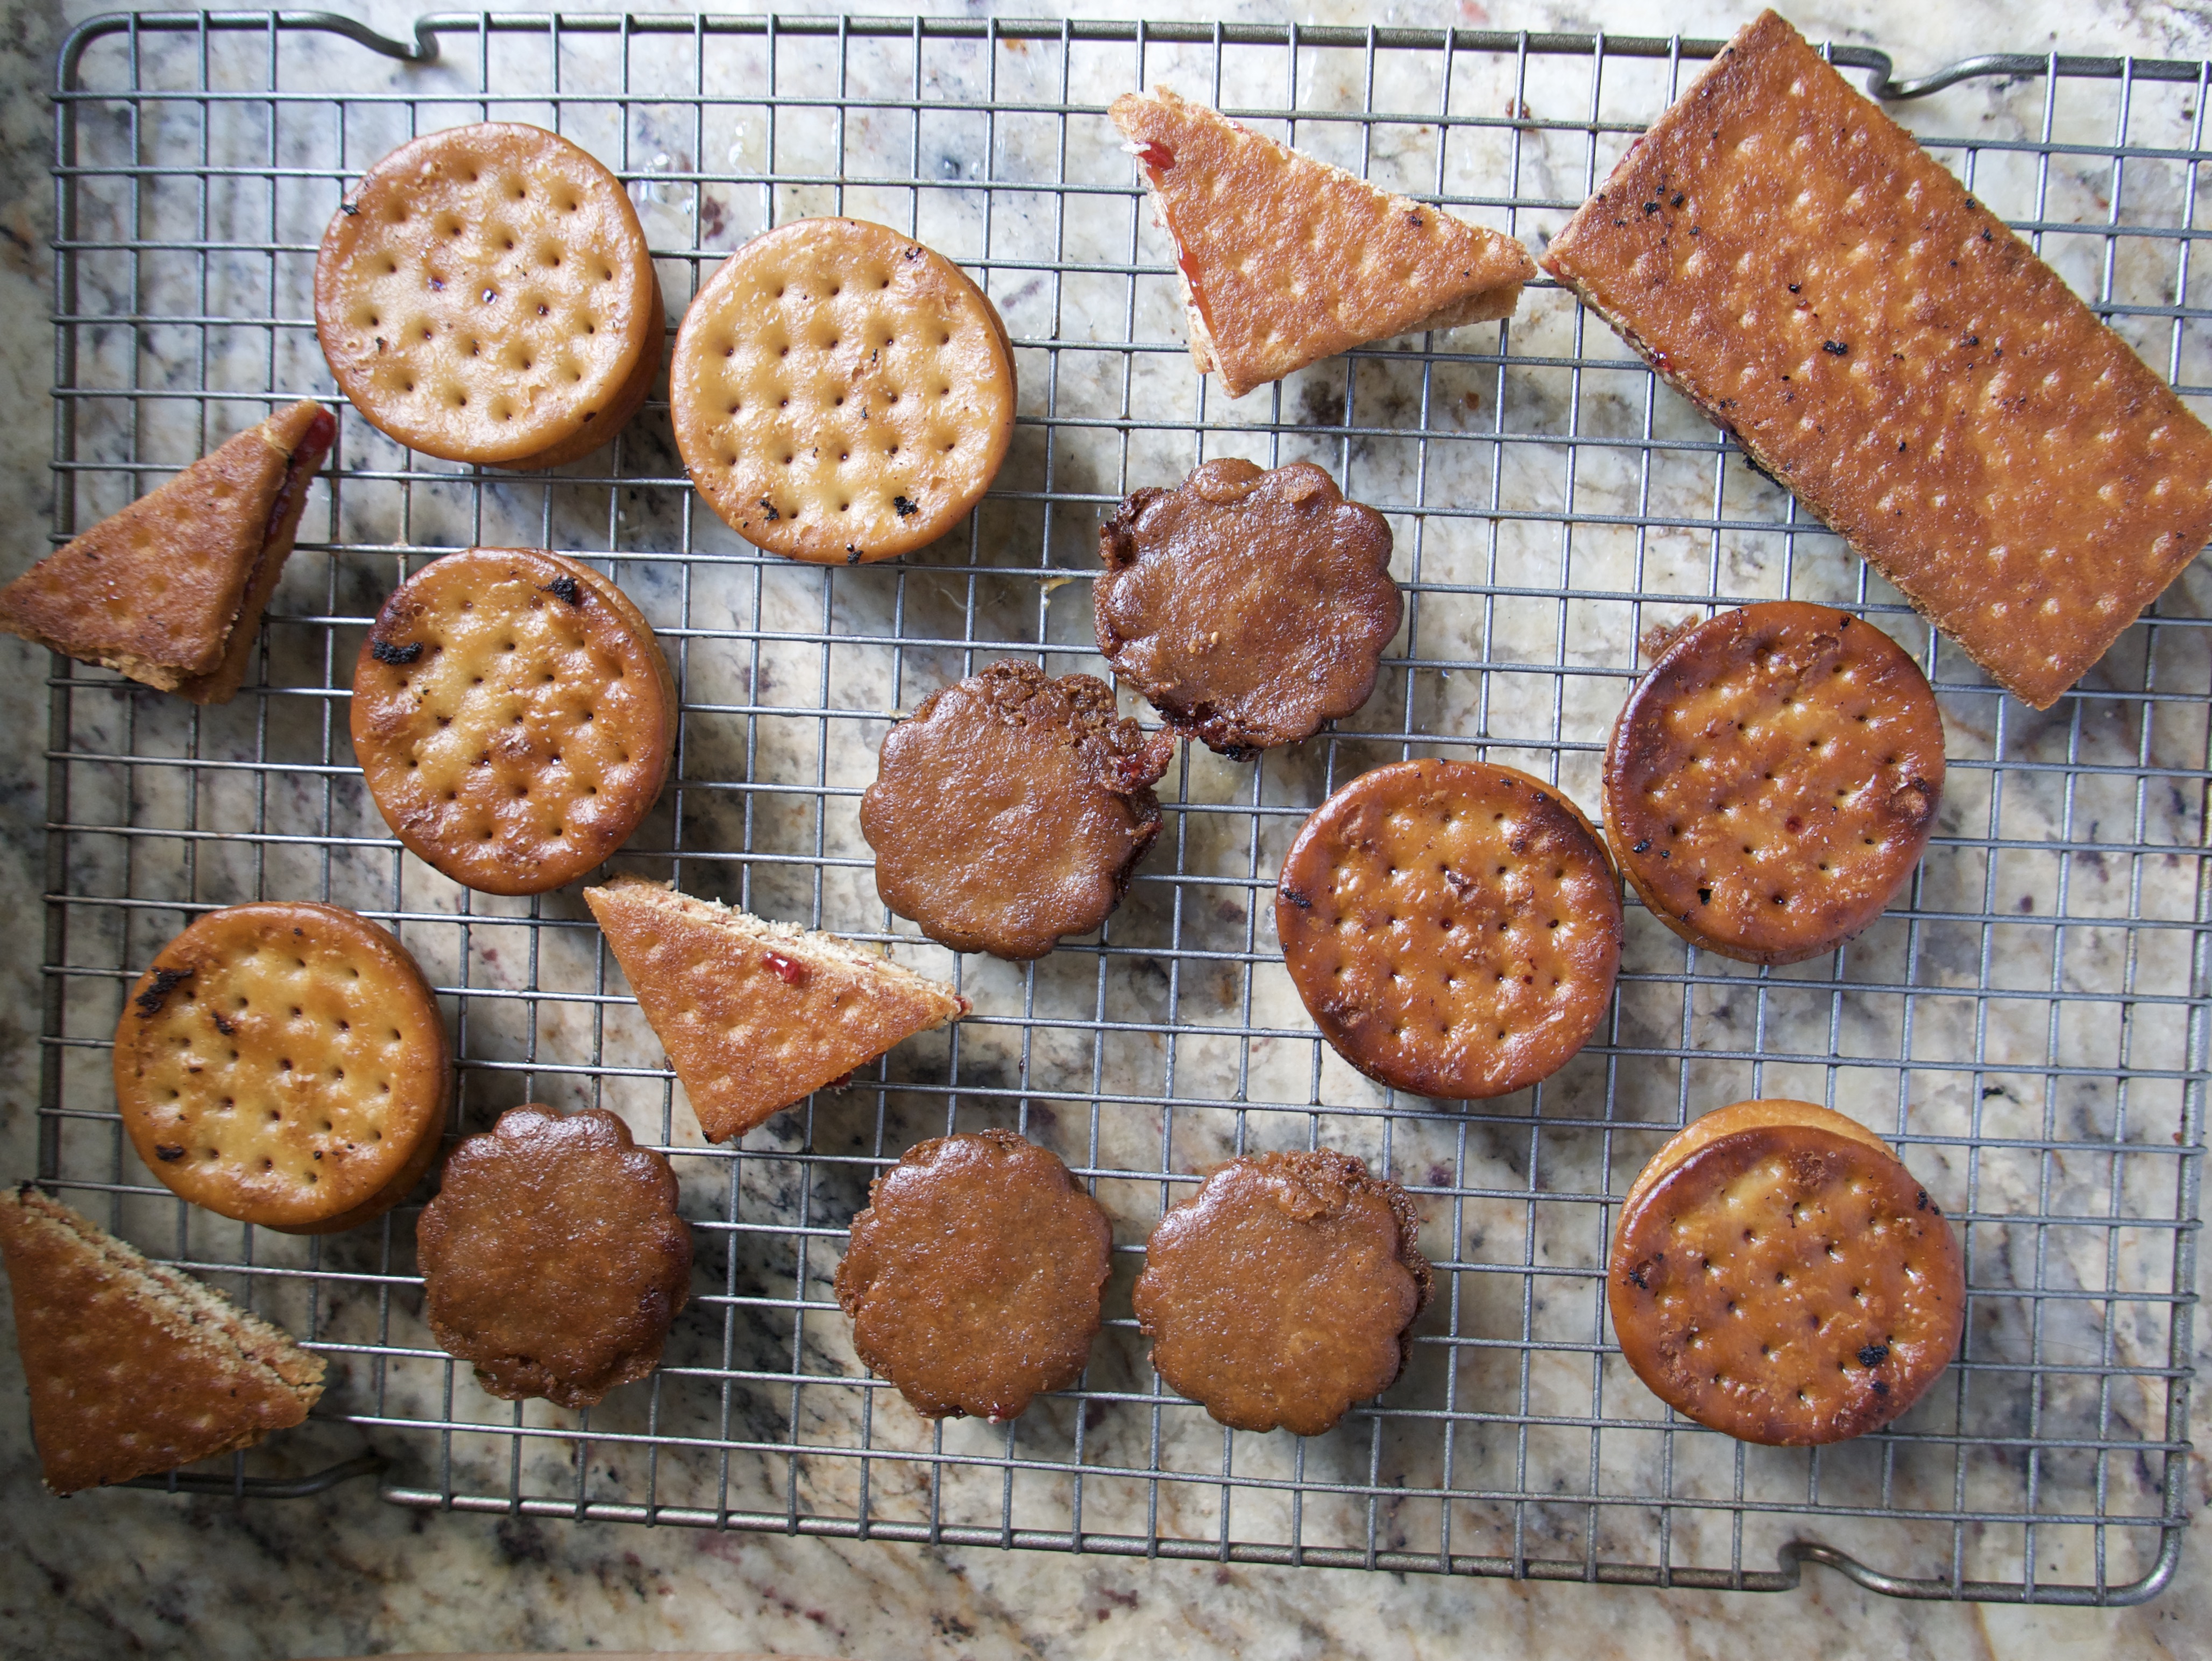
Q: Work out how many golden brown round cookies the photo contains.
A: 7